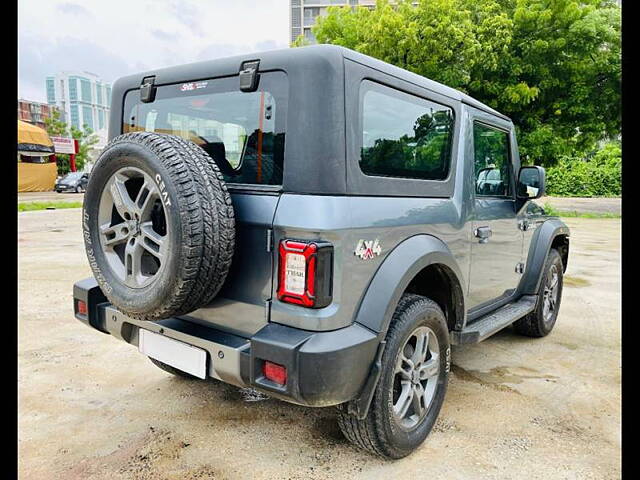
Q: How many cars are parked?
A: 2